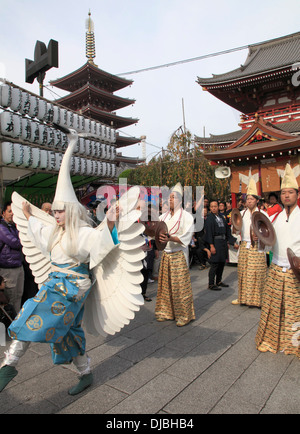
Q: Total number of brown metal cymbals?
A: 6